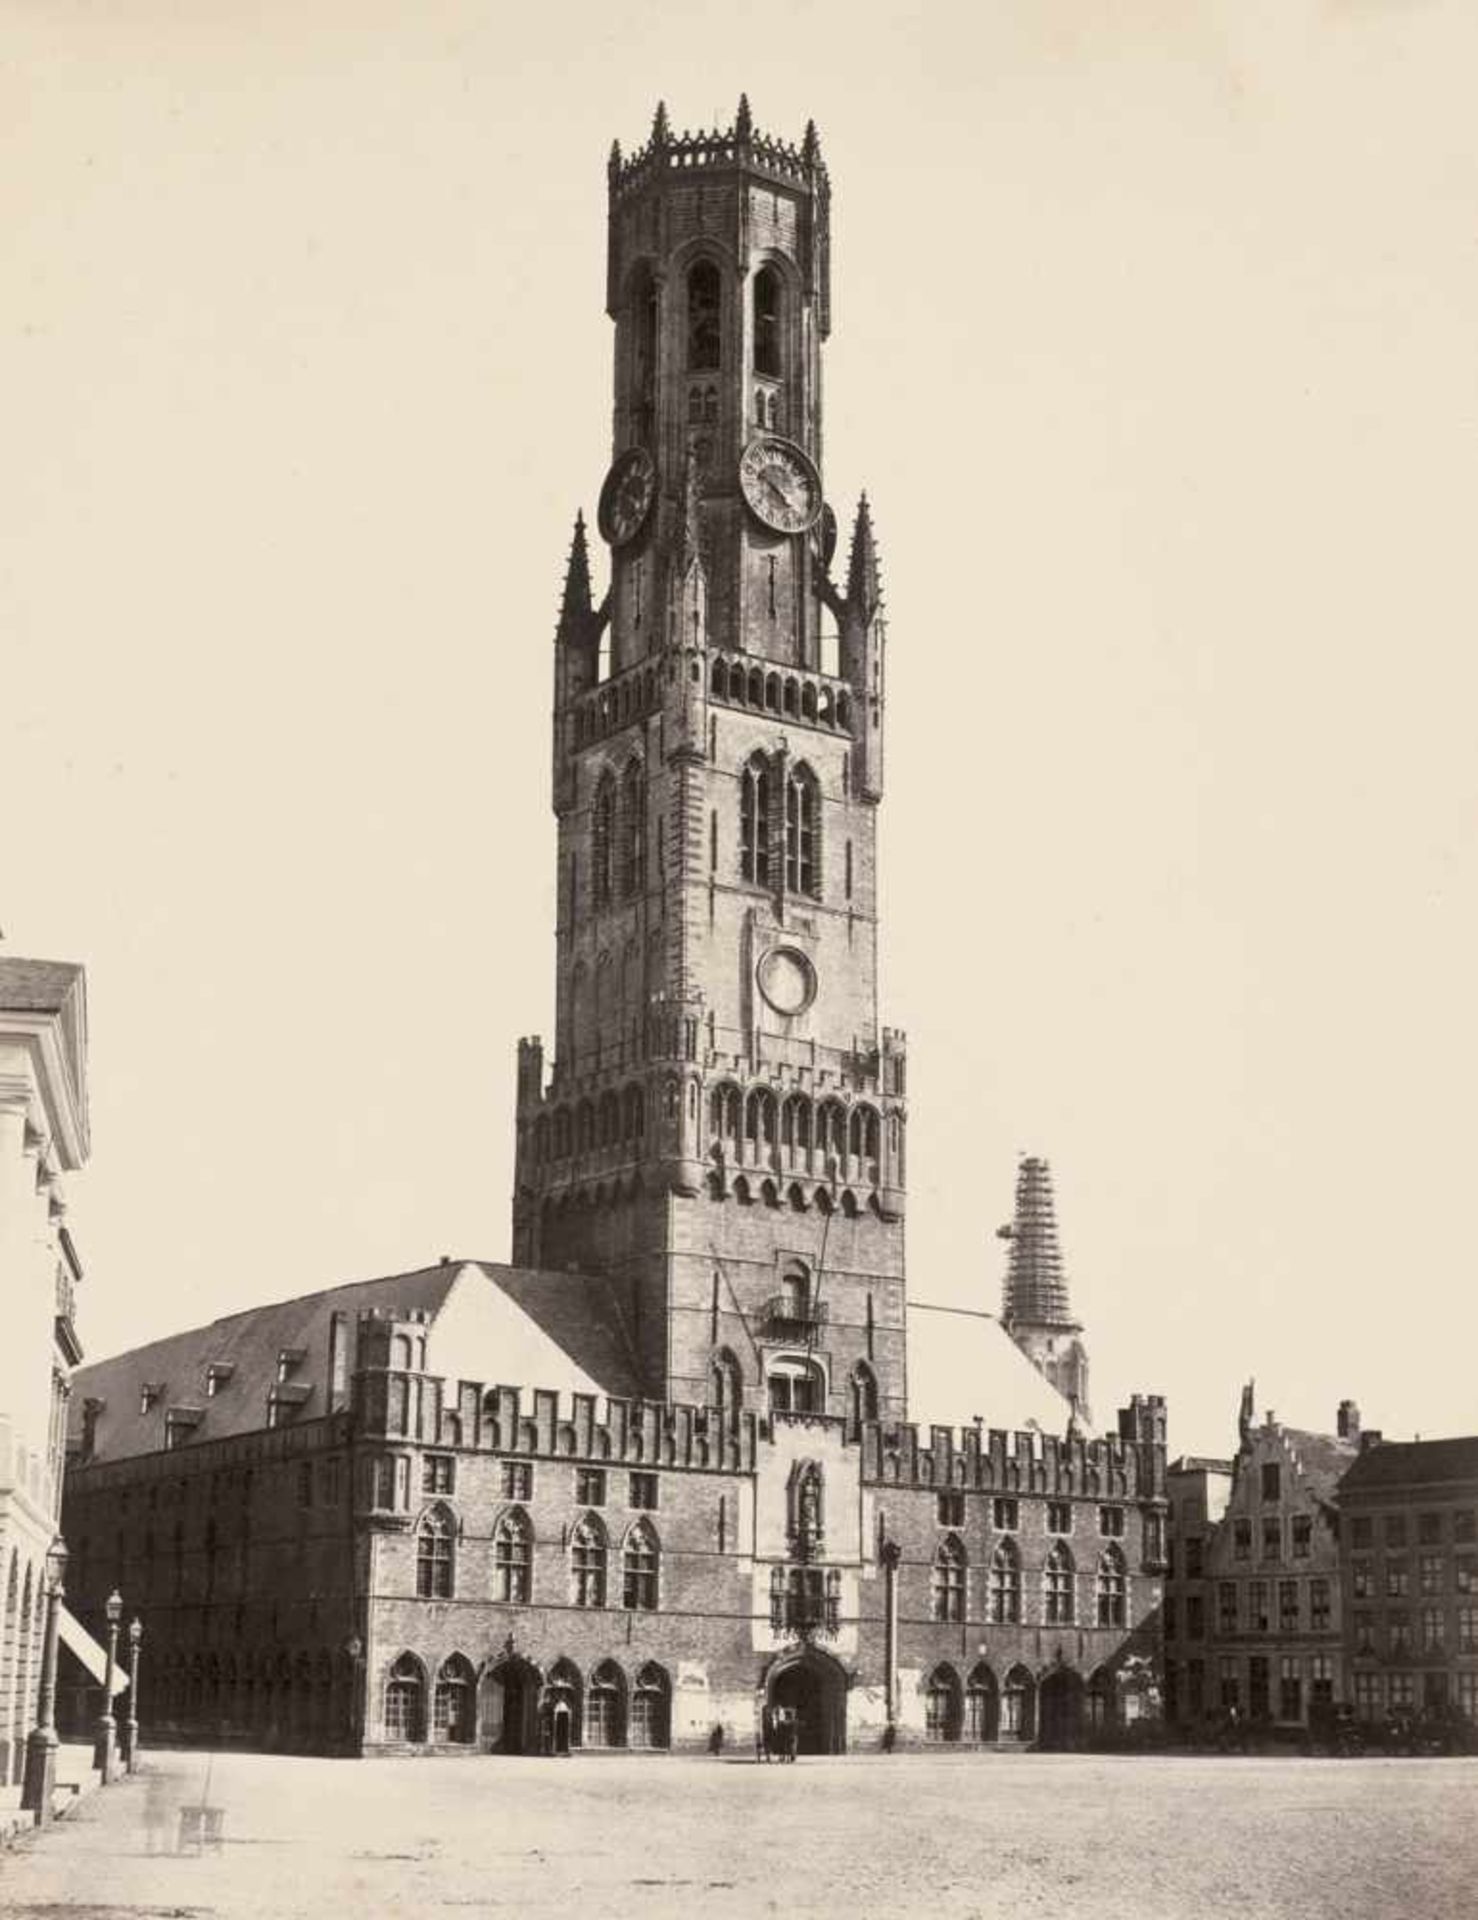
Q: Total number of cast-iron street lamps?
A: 3